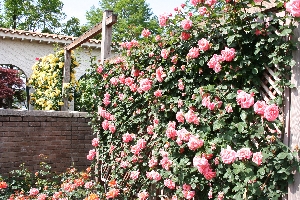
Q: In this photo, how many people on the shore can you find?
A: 0